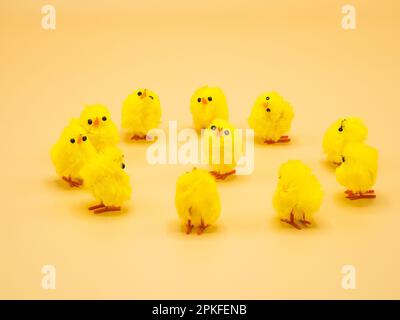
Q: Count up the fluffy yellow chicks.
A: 11